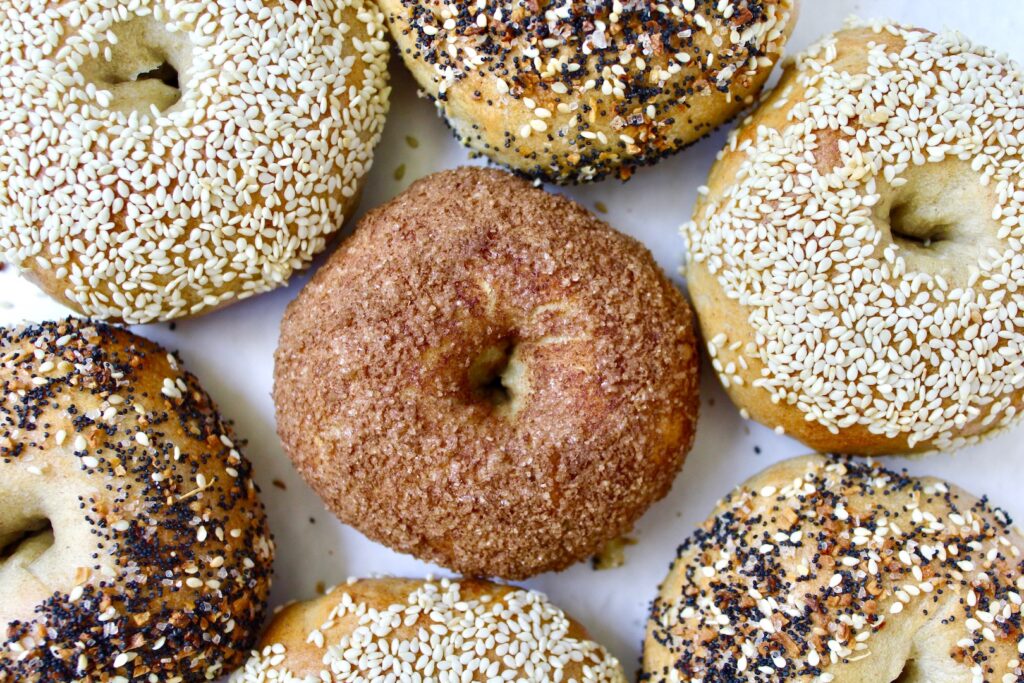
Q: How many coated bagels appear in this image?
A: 7